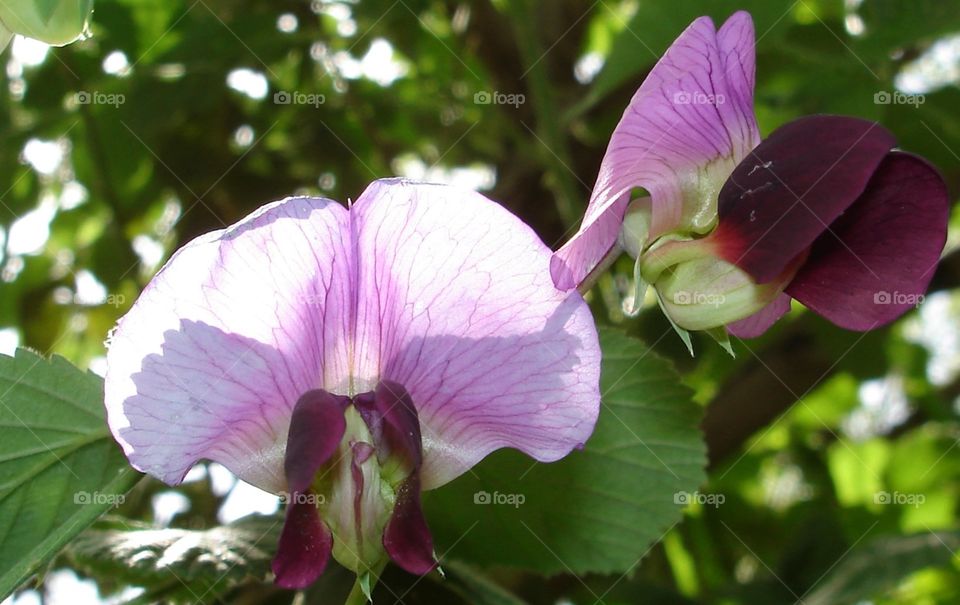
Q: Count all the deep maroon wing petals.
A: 4